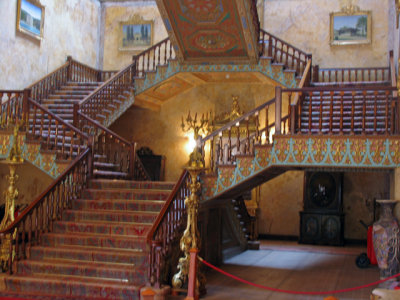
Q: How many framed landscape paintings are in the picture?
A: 3